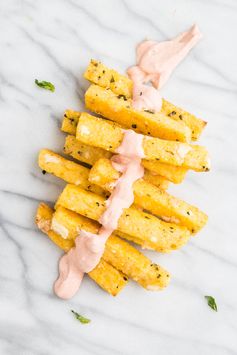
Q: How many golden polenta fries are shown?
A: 10